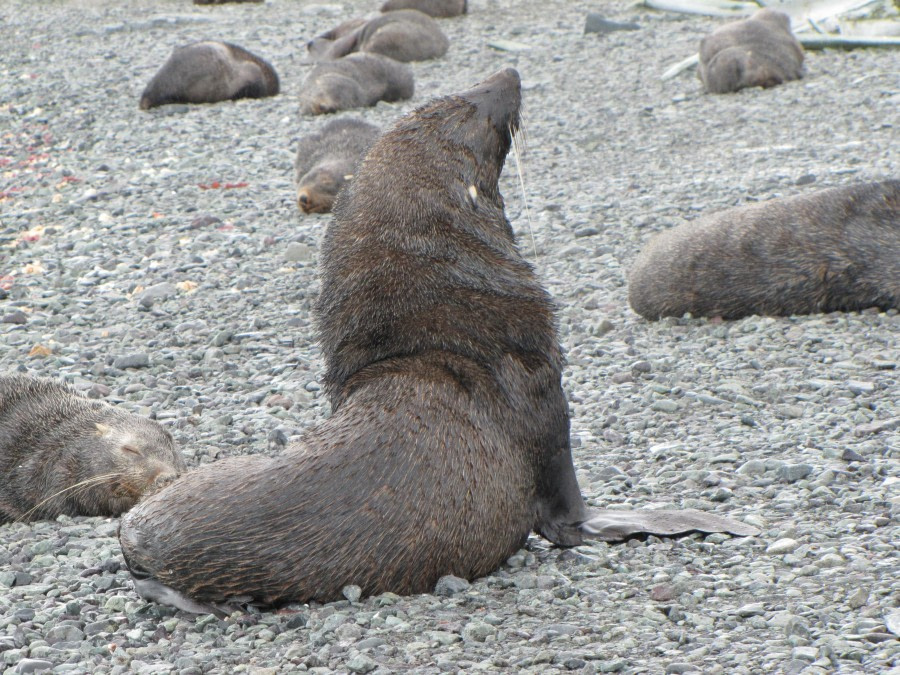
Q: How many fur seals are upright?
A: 1